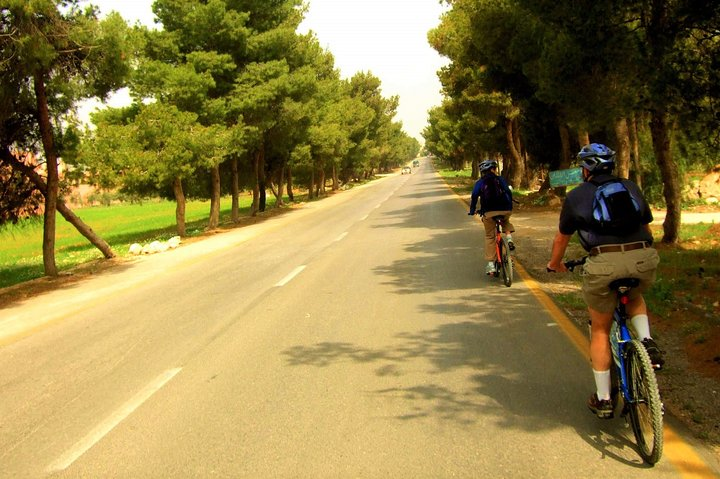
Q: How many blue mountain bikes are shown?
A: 1